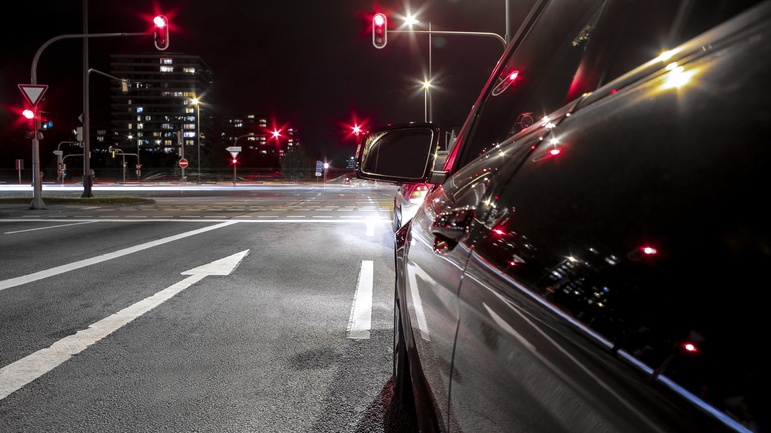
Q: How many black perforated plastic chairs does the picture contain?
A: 0